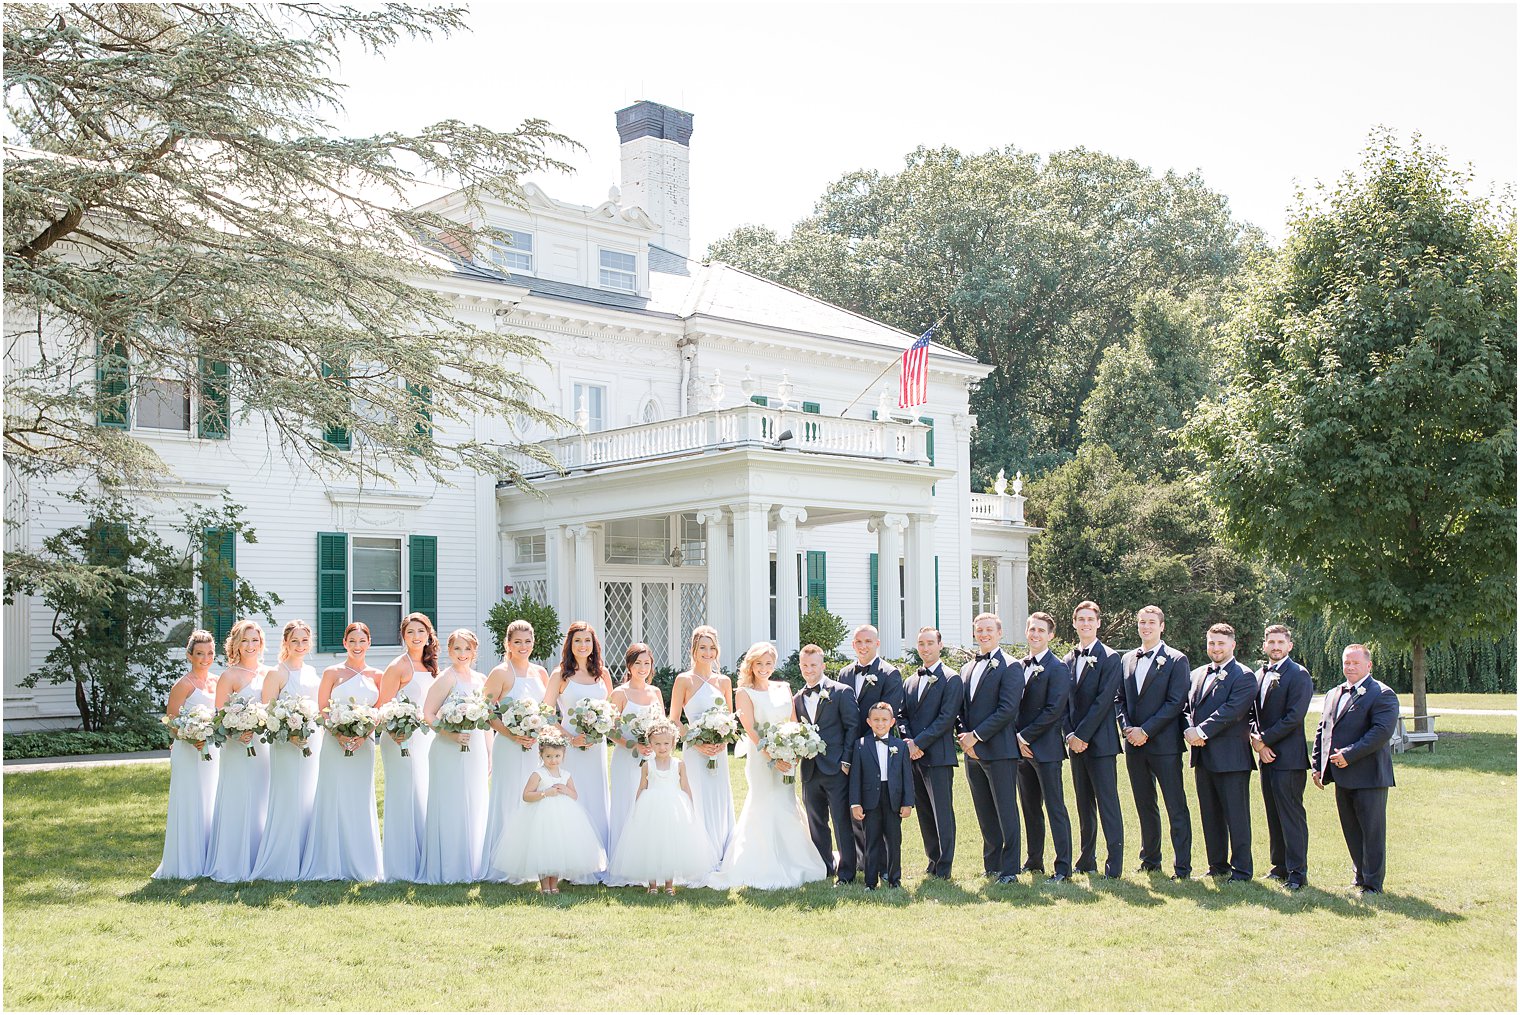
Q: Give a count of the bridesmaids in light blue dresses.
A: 10